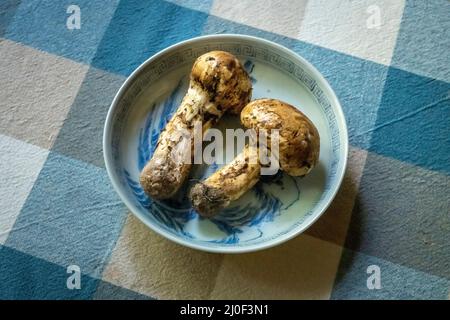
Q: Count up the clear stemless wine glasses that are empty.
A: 0